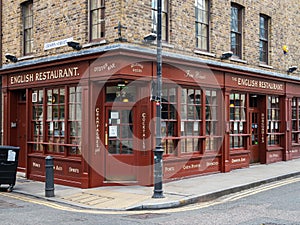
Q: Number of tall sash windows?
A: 6